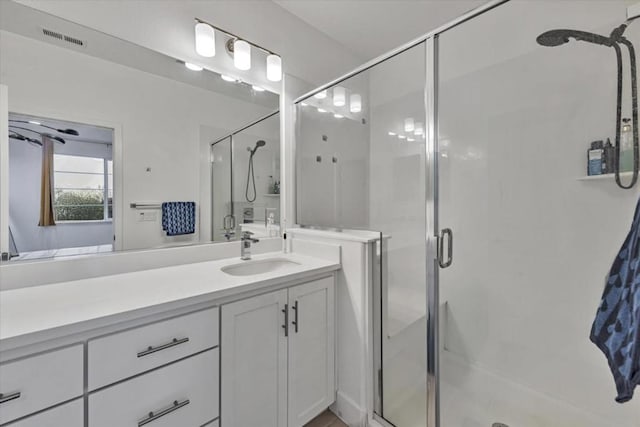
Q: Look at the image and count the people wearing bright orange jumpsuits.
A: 0